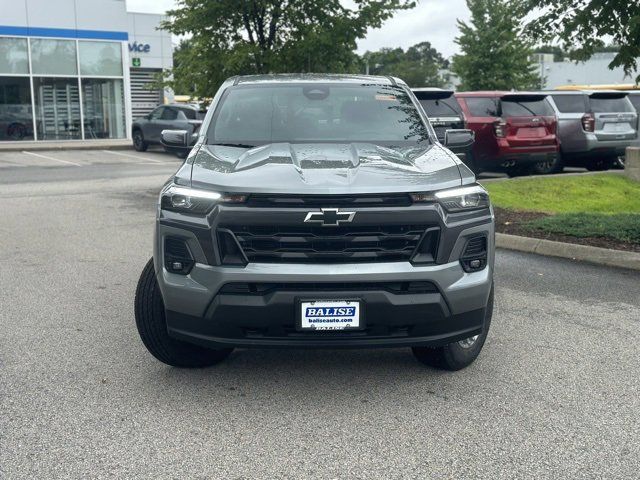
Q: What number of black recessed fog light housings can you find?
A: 2